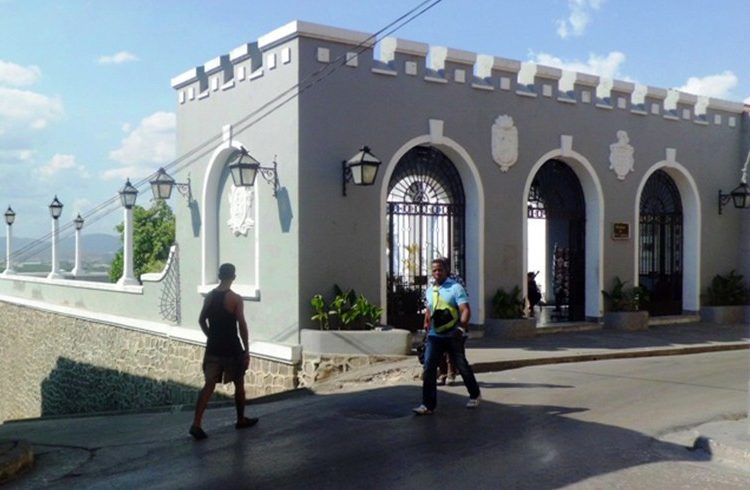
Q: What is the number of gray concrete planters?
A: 4